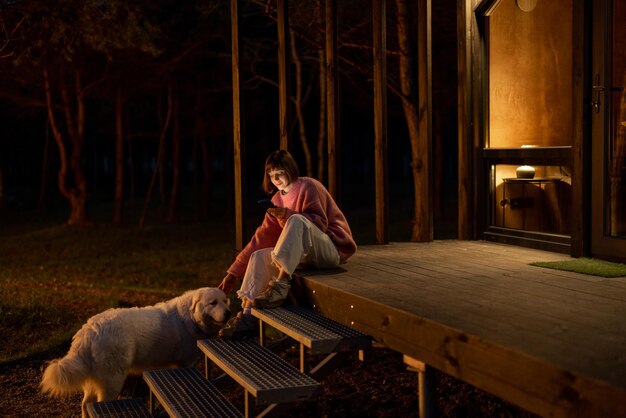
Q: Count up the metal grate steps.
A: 4